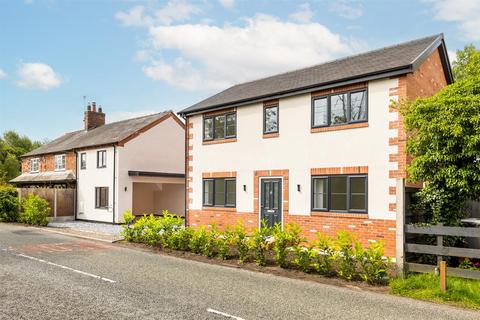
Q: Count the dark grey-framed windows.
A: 8